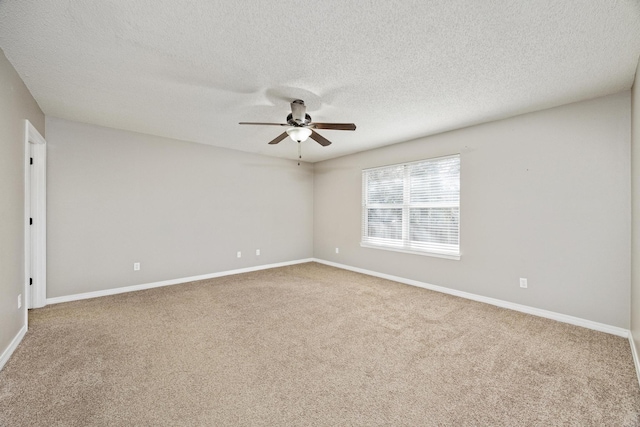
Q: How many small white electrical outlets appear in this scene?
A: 6